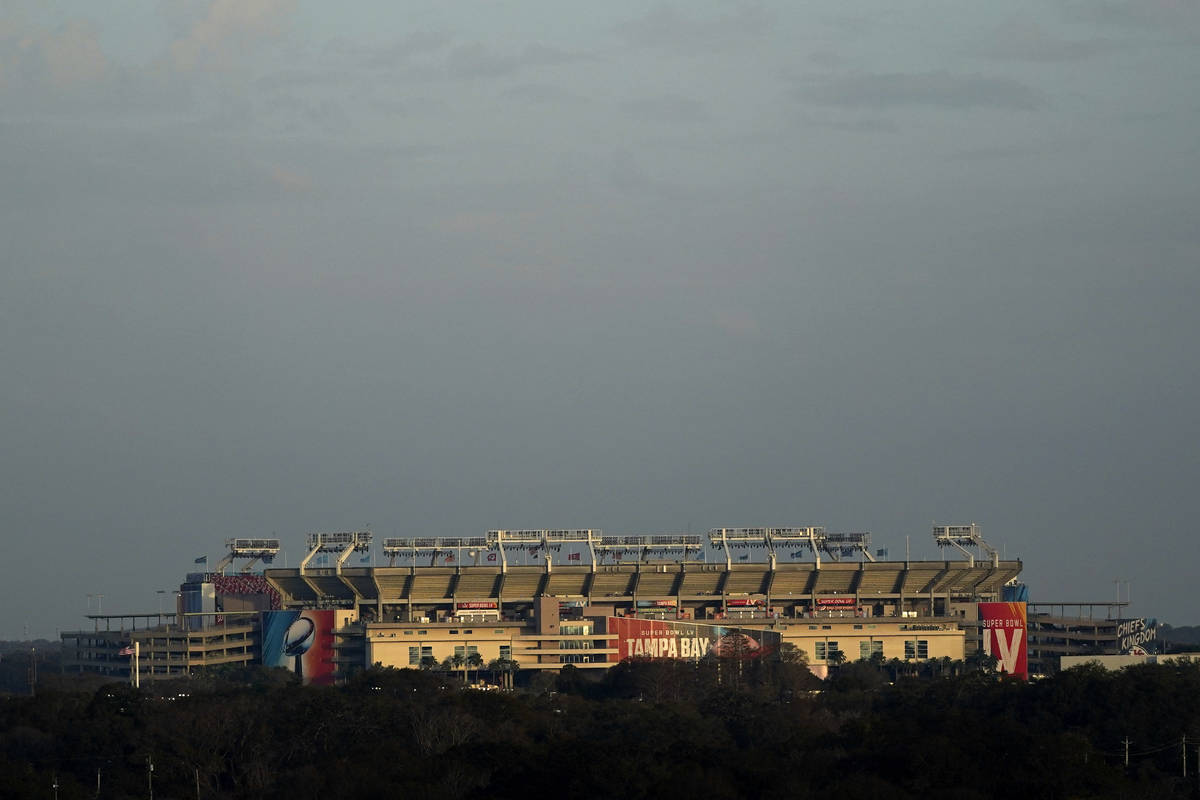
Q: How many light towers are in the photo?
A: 8